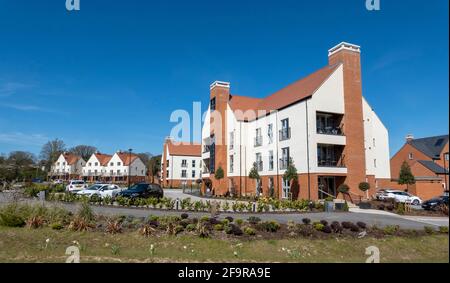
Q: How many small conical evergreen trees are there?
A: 4